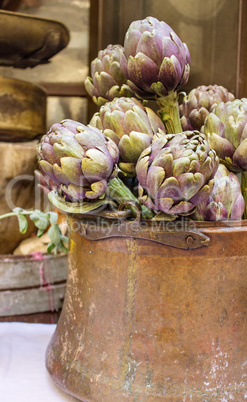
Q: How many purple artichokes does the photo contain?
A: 8